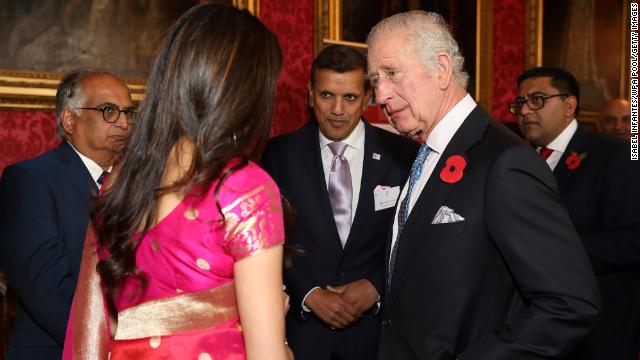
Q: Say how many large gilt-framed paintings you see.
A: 3